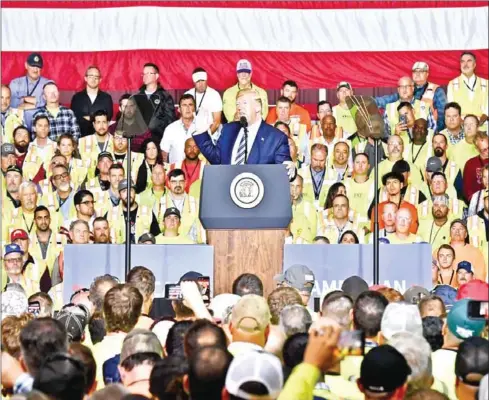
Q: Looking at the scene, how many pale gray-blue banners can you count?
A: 2